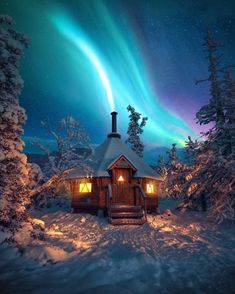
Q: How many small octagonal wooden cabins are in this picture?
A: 1